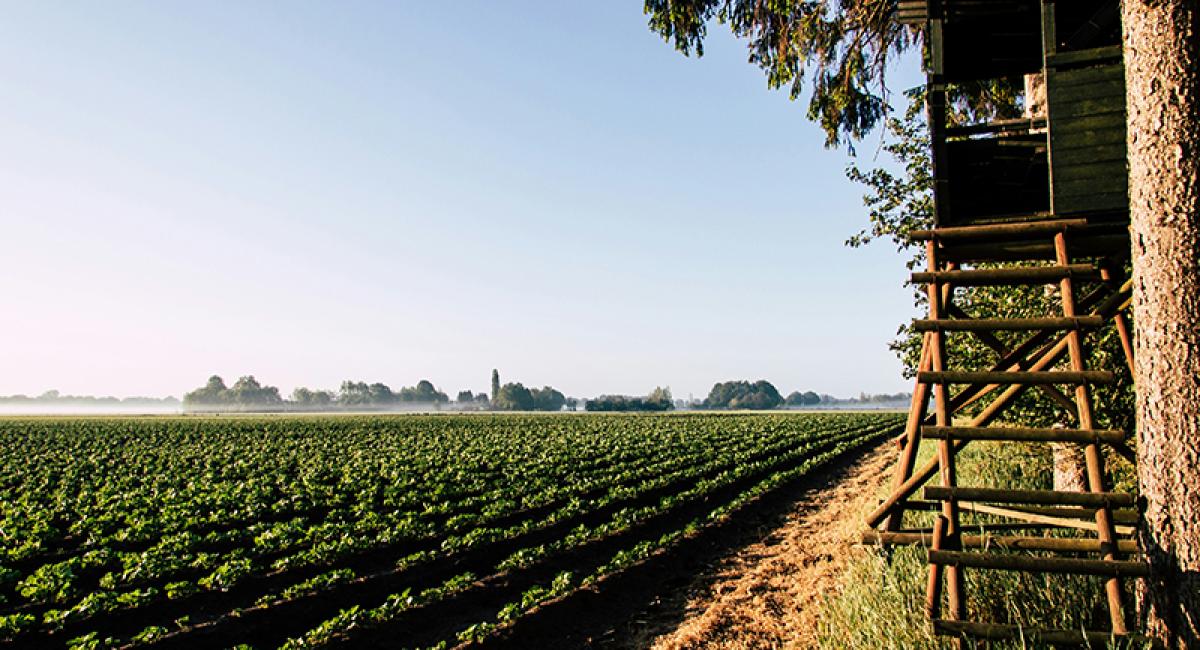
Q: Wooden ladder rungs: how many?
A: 8